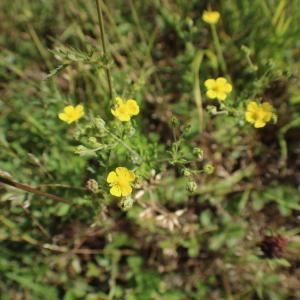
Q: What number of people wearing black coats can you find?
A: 0